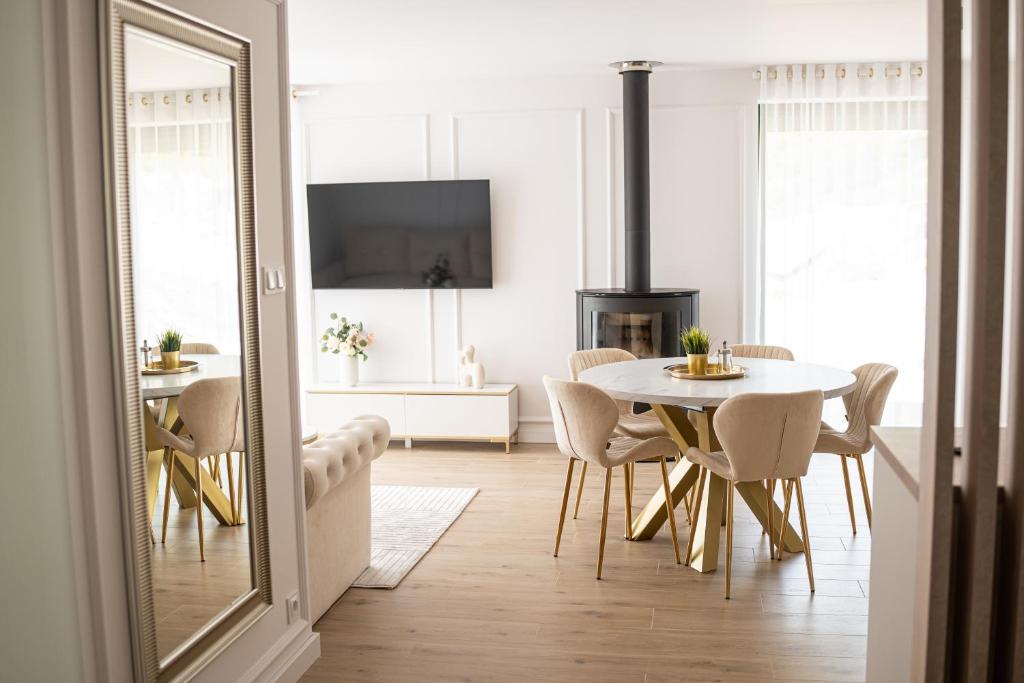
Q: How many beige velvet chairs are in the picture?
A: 5